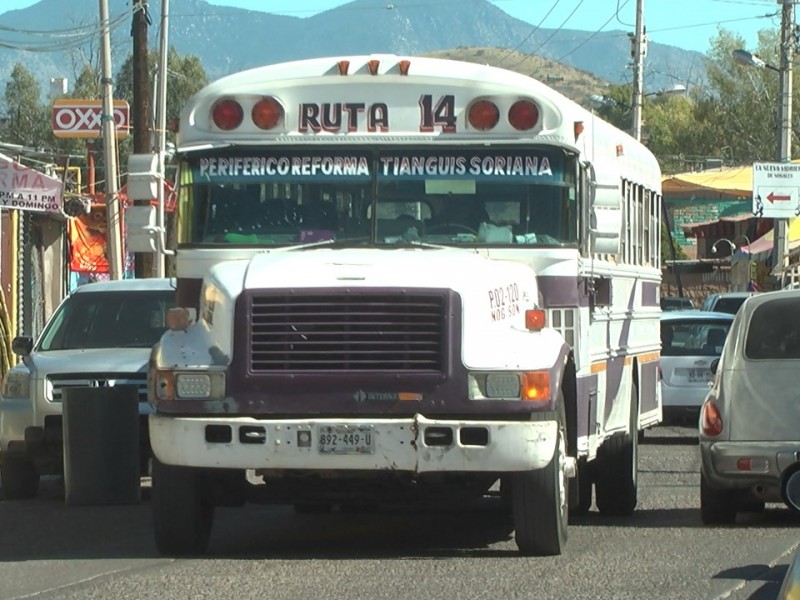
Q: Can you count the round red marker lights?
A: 4